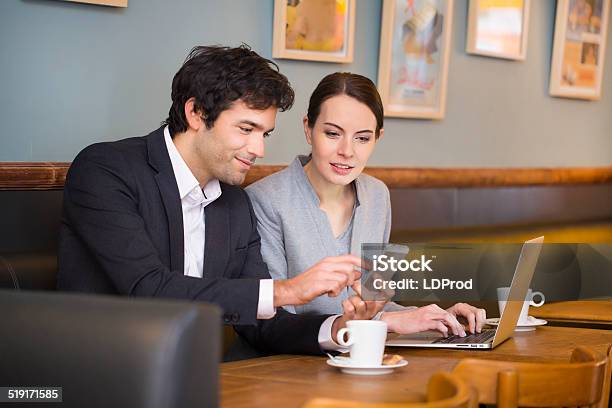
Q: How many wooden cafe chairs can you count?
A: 2